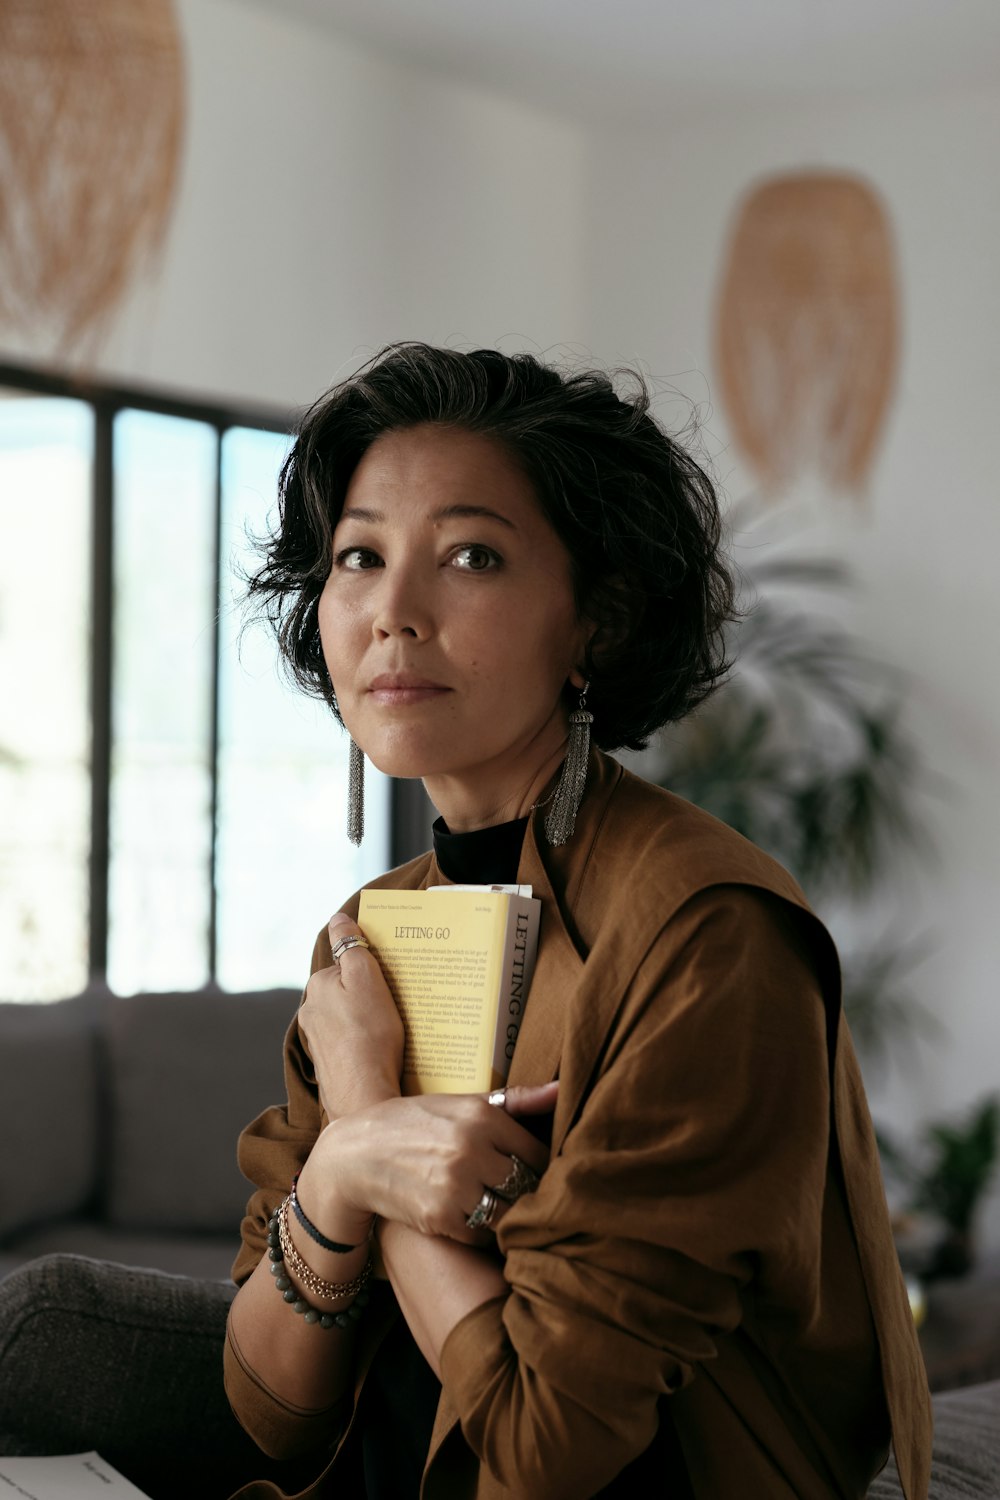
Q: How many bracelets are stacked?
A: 3